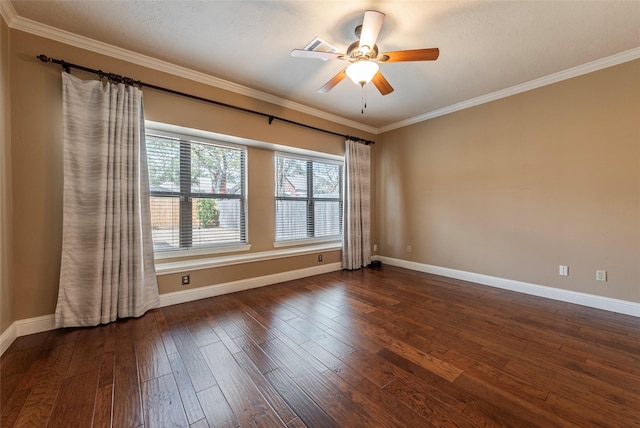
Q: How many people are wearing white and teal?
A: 0